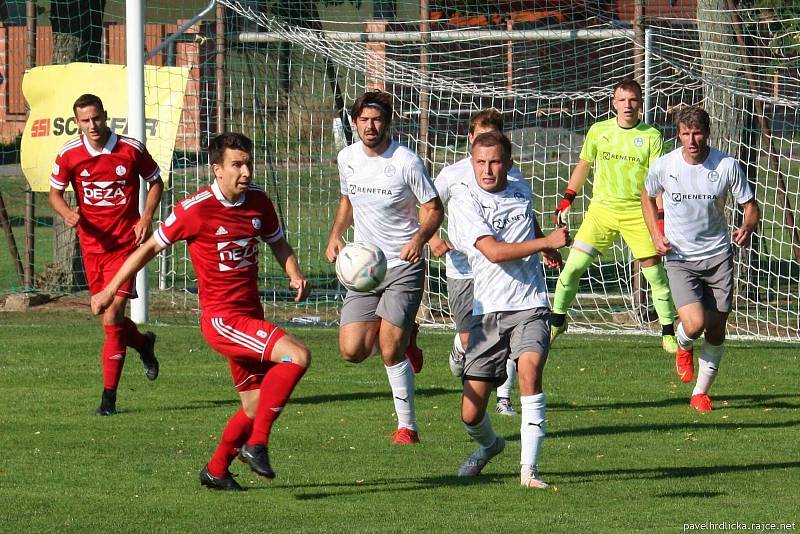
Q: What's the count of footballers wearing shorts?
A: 7